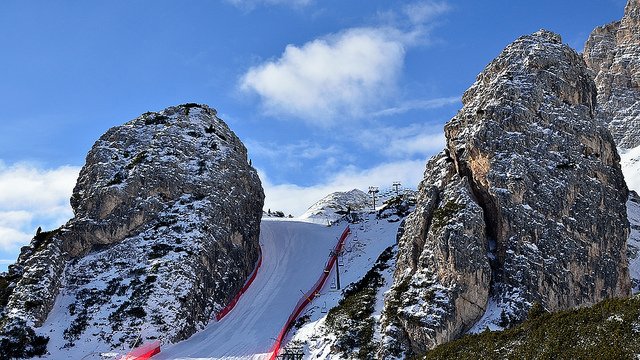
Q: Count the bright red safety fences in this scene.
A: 3